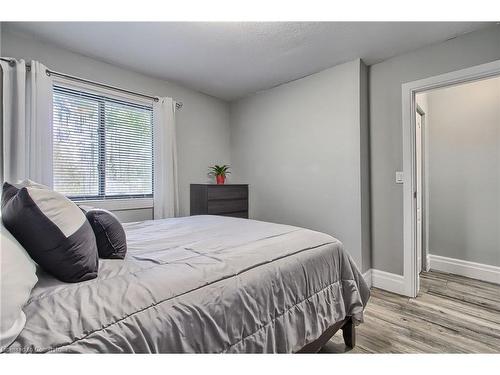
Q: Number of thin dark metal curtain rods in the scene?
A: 1